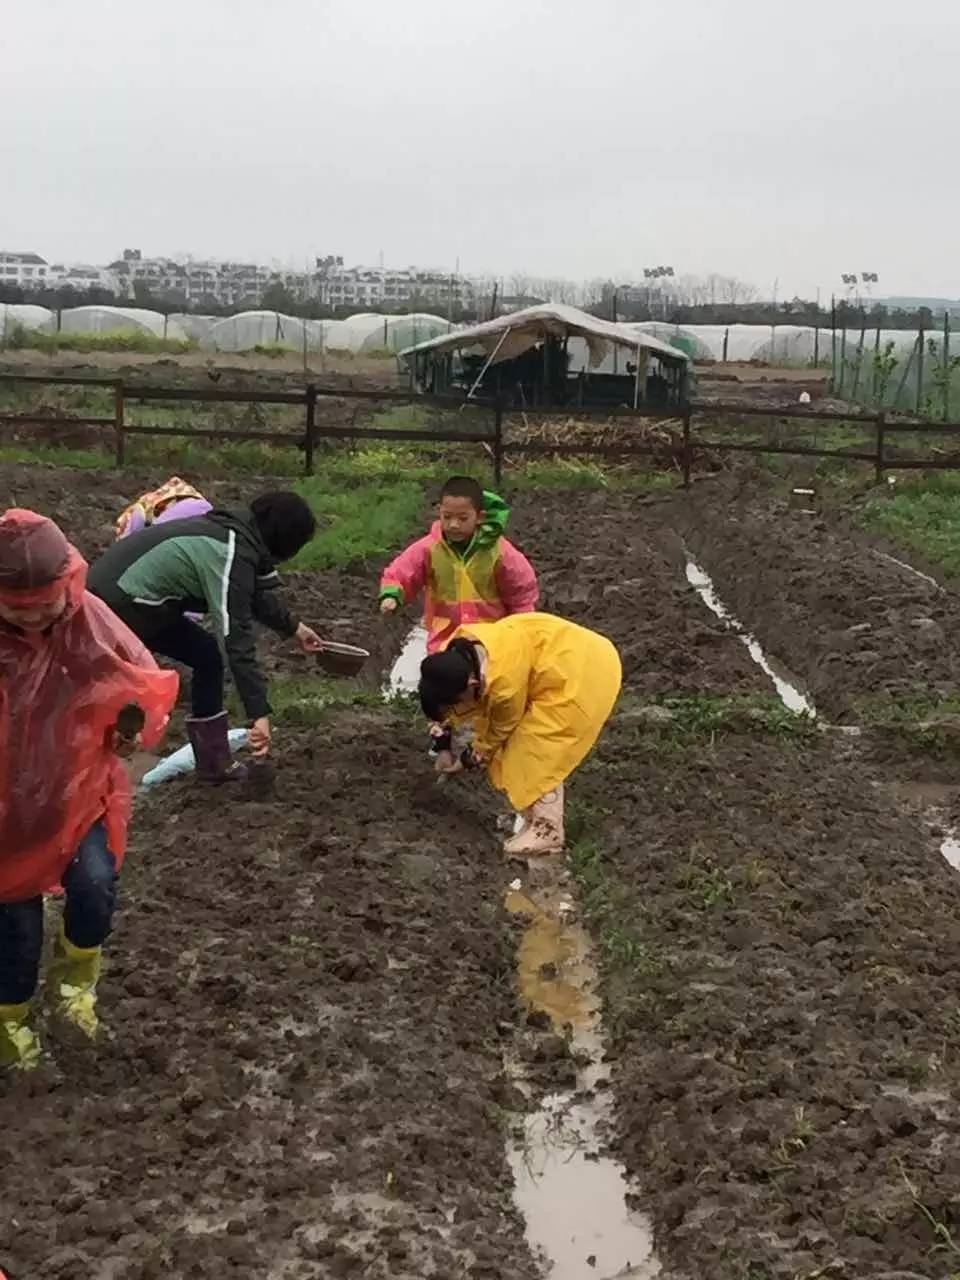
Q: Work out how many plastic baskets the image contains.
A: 1